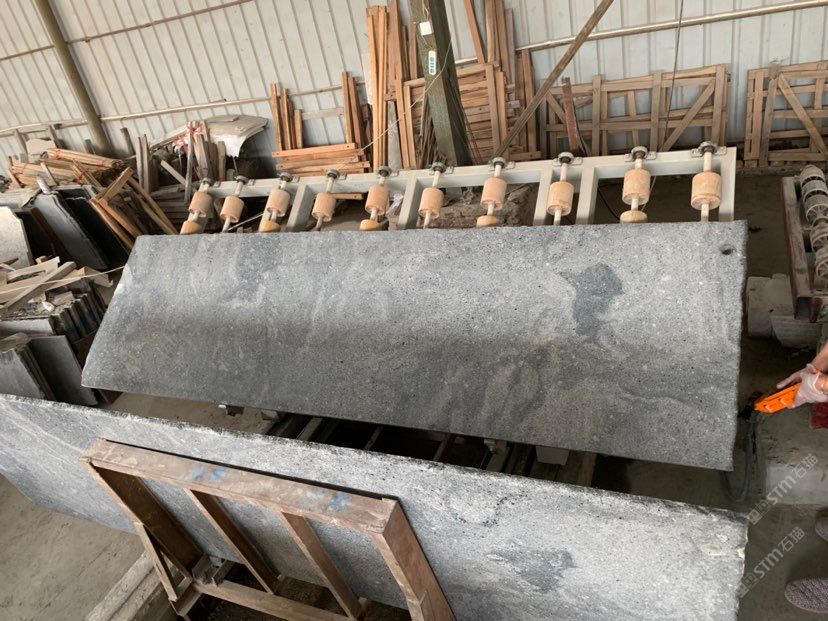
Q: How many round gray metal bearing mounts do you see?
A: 10